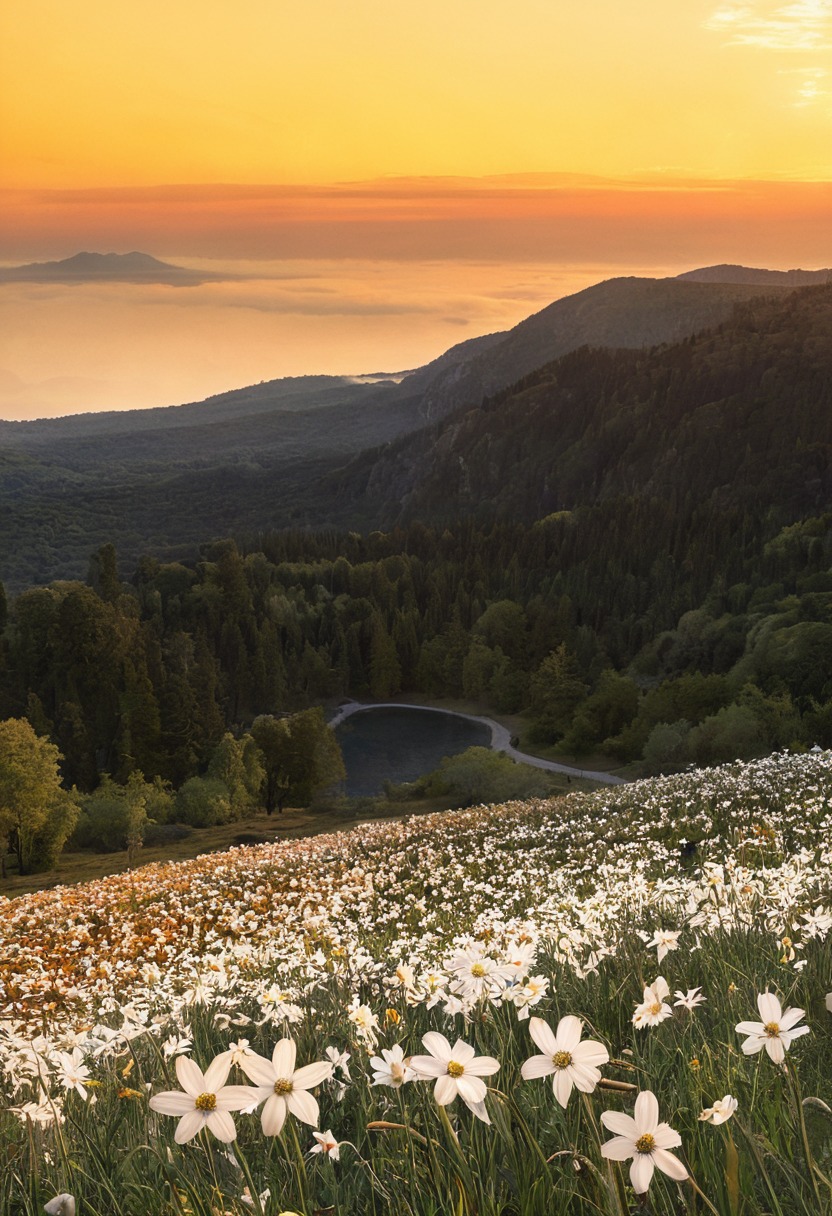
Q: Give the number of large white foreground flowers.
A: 6